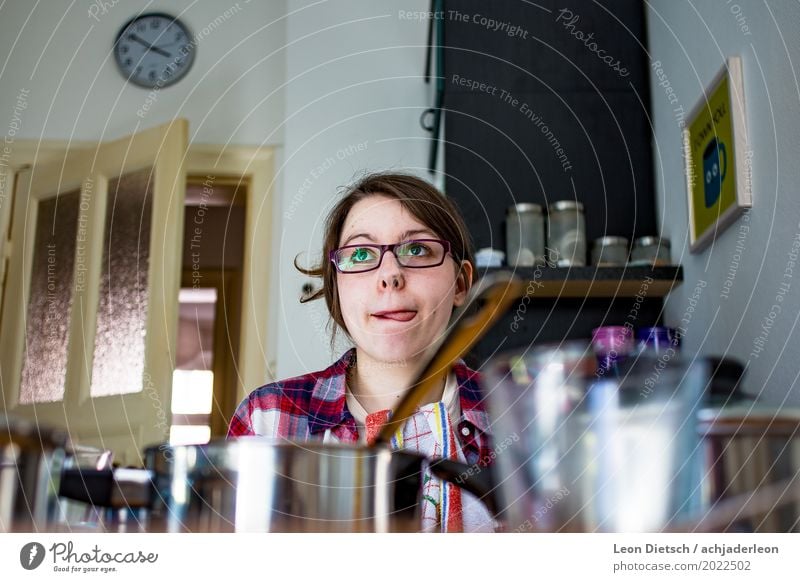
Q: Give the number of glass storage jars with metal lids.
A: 4